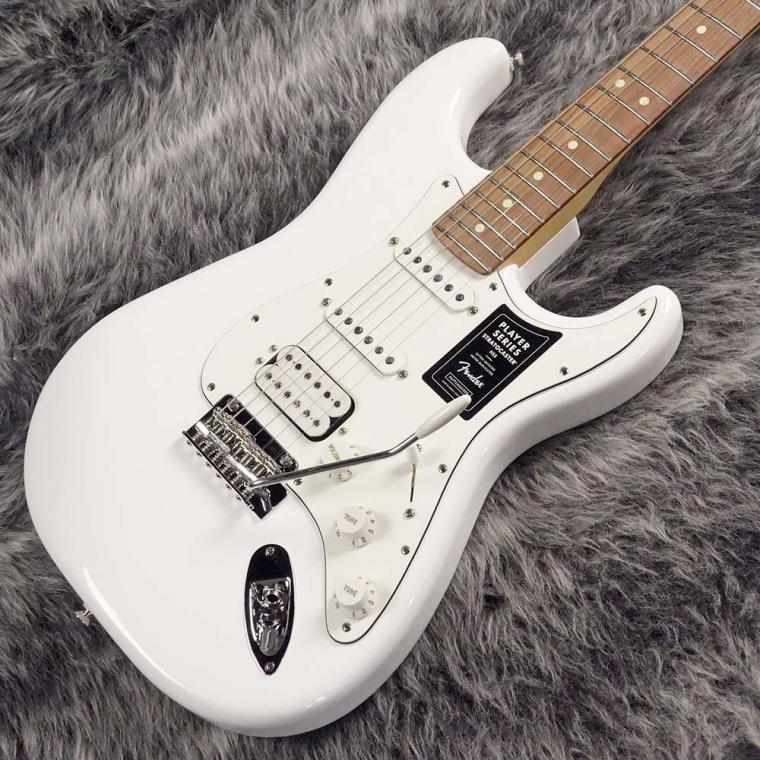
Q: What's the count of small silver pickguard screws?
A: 11